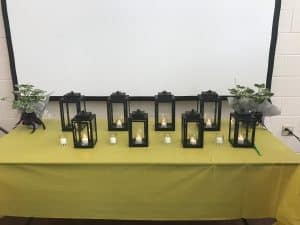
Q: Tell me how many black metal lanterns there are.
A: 8